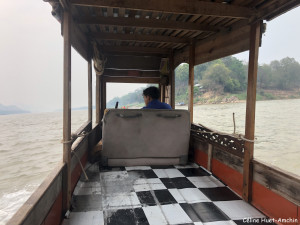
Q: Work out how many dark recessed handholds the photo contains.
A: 2